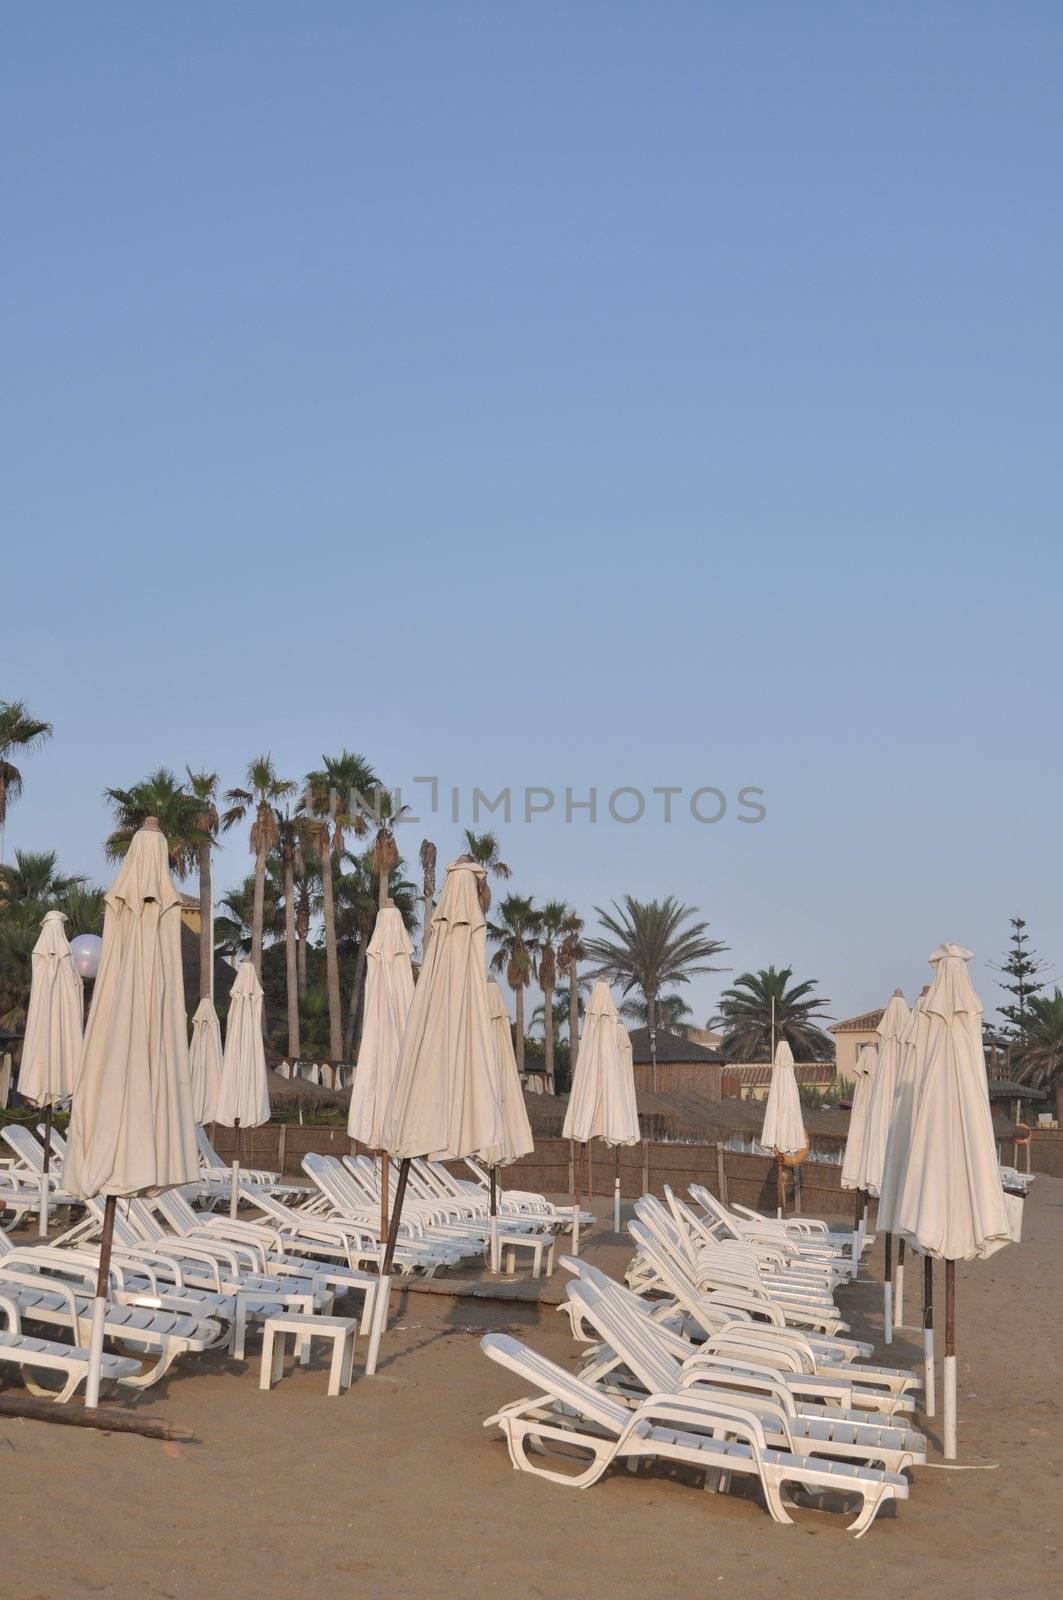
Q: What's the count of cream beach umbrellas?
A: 14